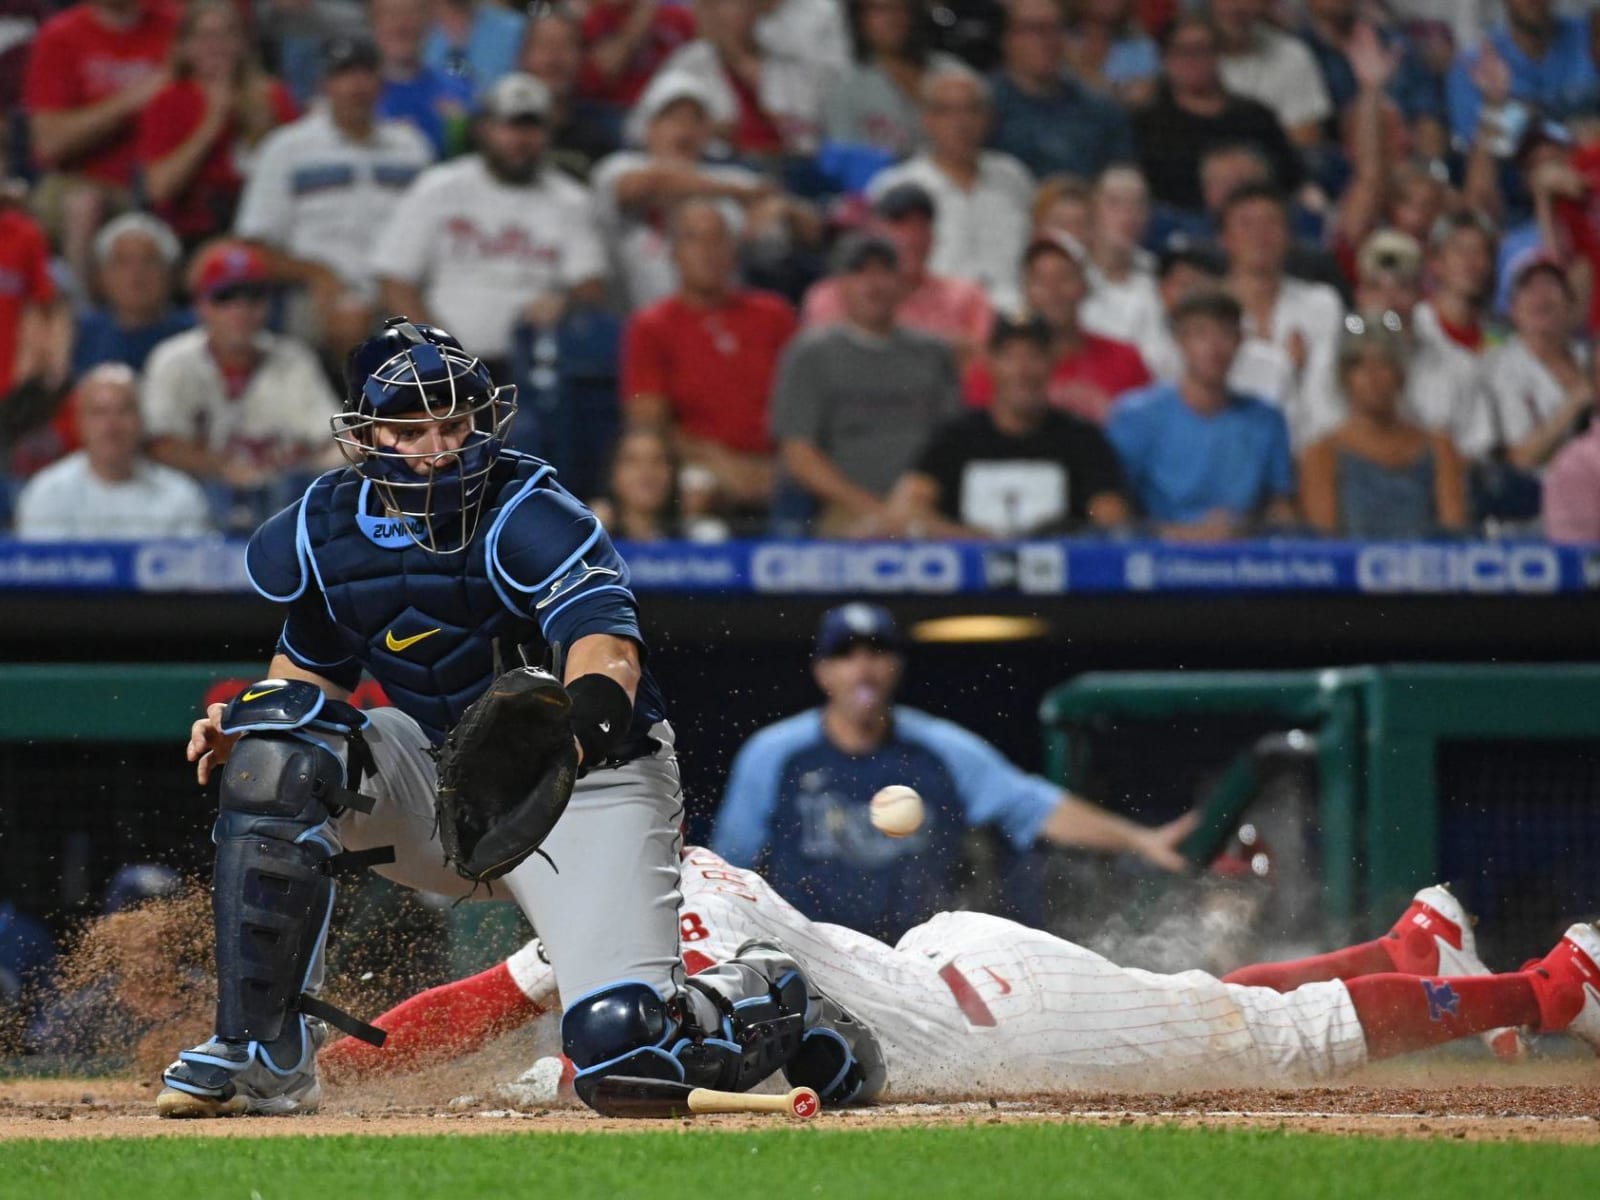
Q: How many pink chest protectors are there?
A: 0